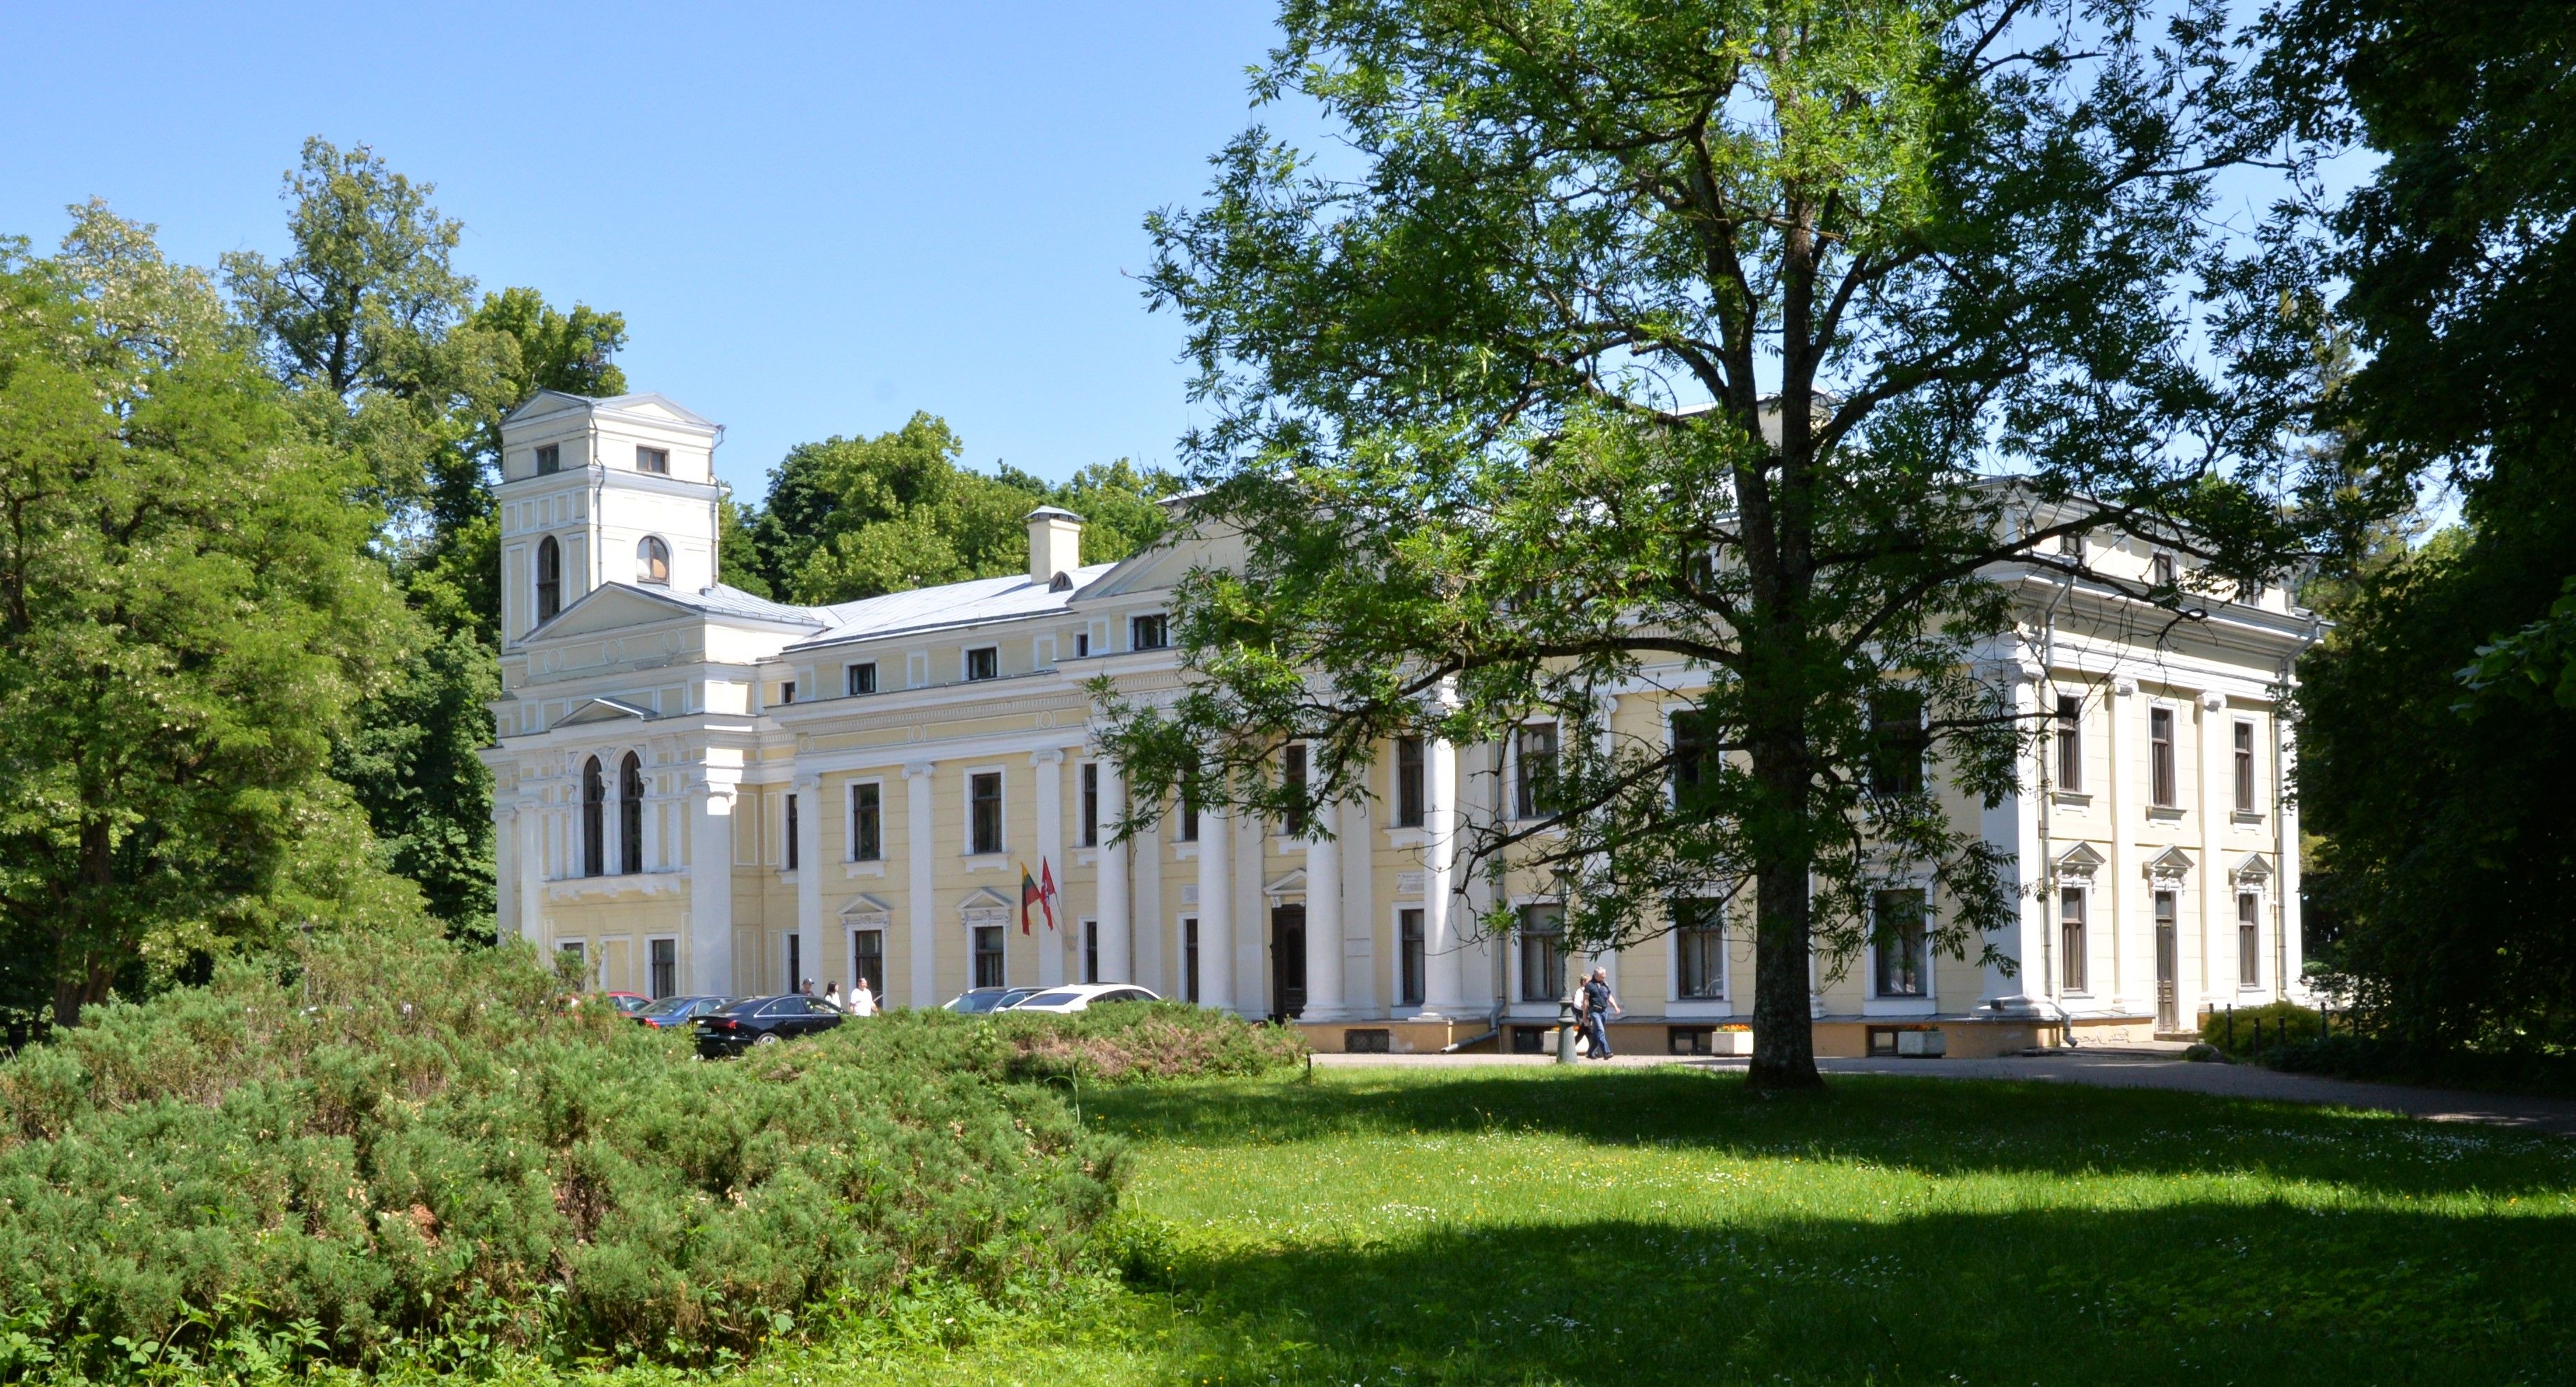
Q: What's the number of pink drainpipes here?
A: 0